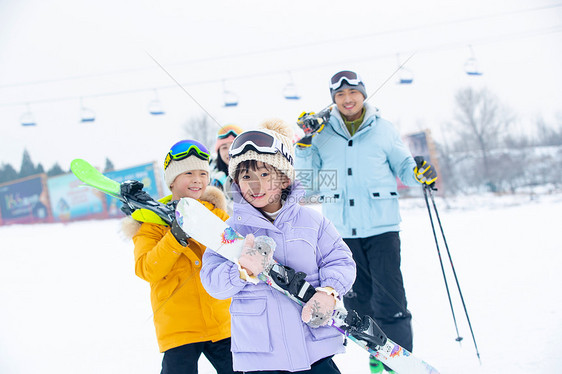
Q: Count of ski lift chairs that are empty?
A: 7